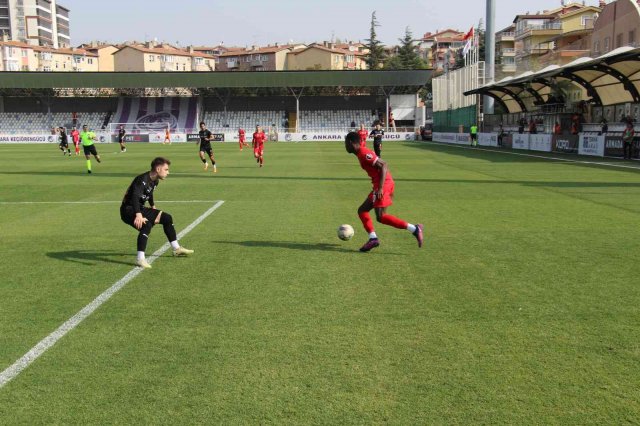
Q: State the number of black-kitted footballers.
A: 5